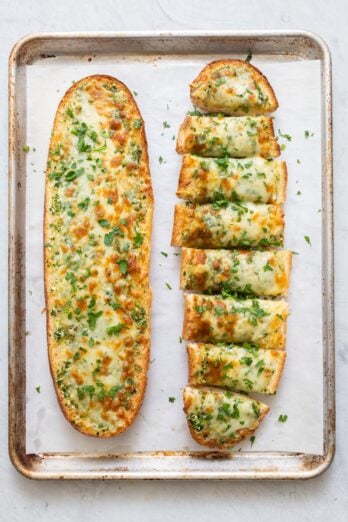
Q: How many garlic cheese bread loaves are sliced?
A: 1